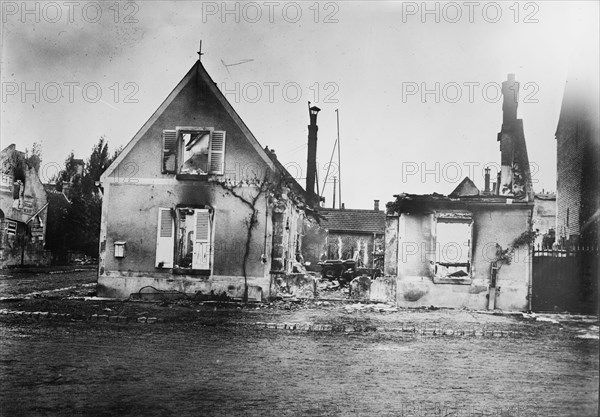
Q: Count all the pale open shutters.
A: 4